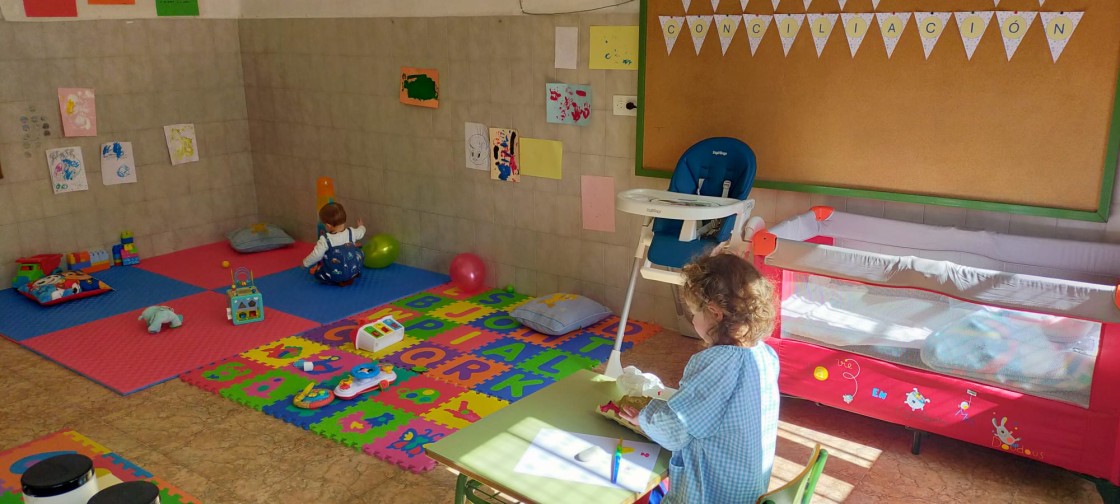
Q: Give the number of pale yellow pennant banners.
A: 12